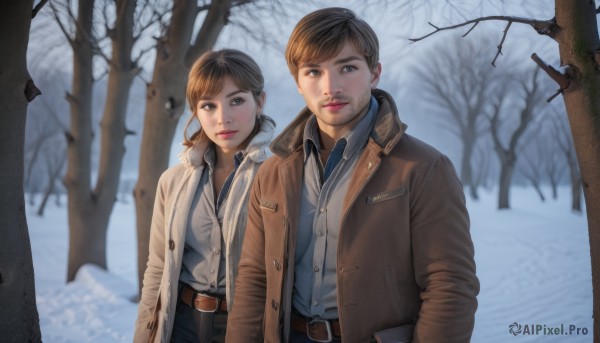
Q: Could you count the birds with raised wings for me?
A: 0